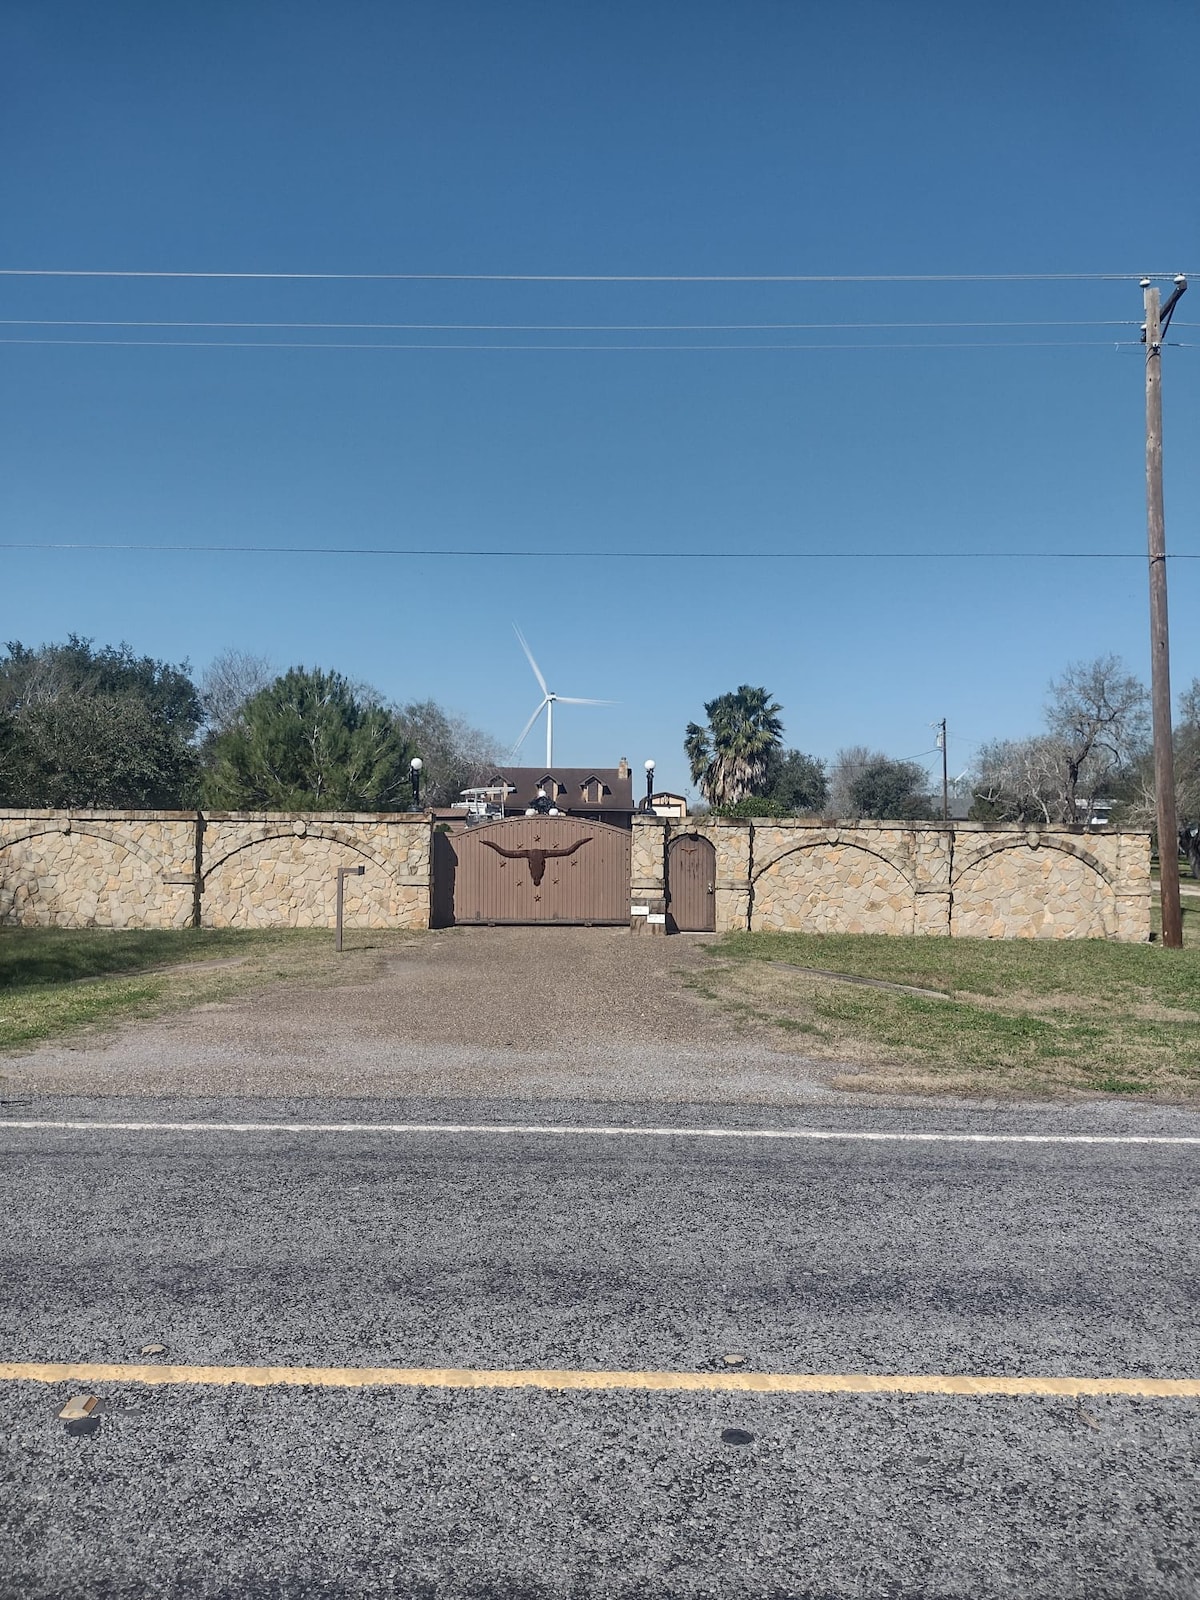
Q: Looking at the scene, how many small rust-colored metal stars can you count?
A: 8